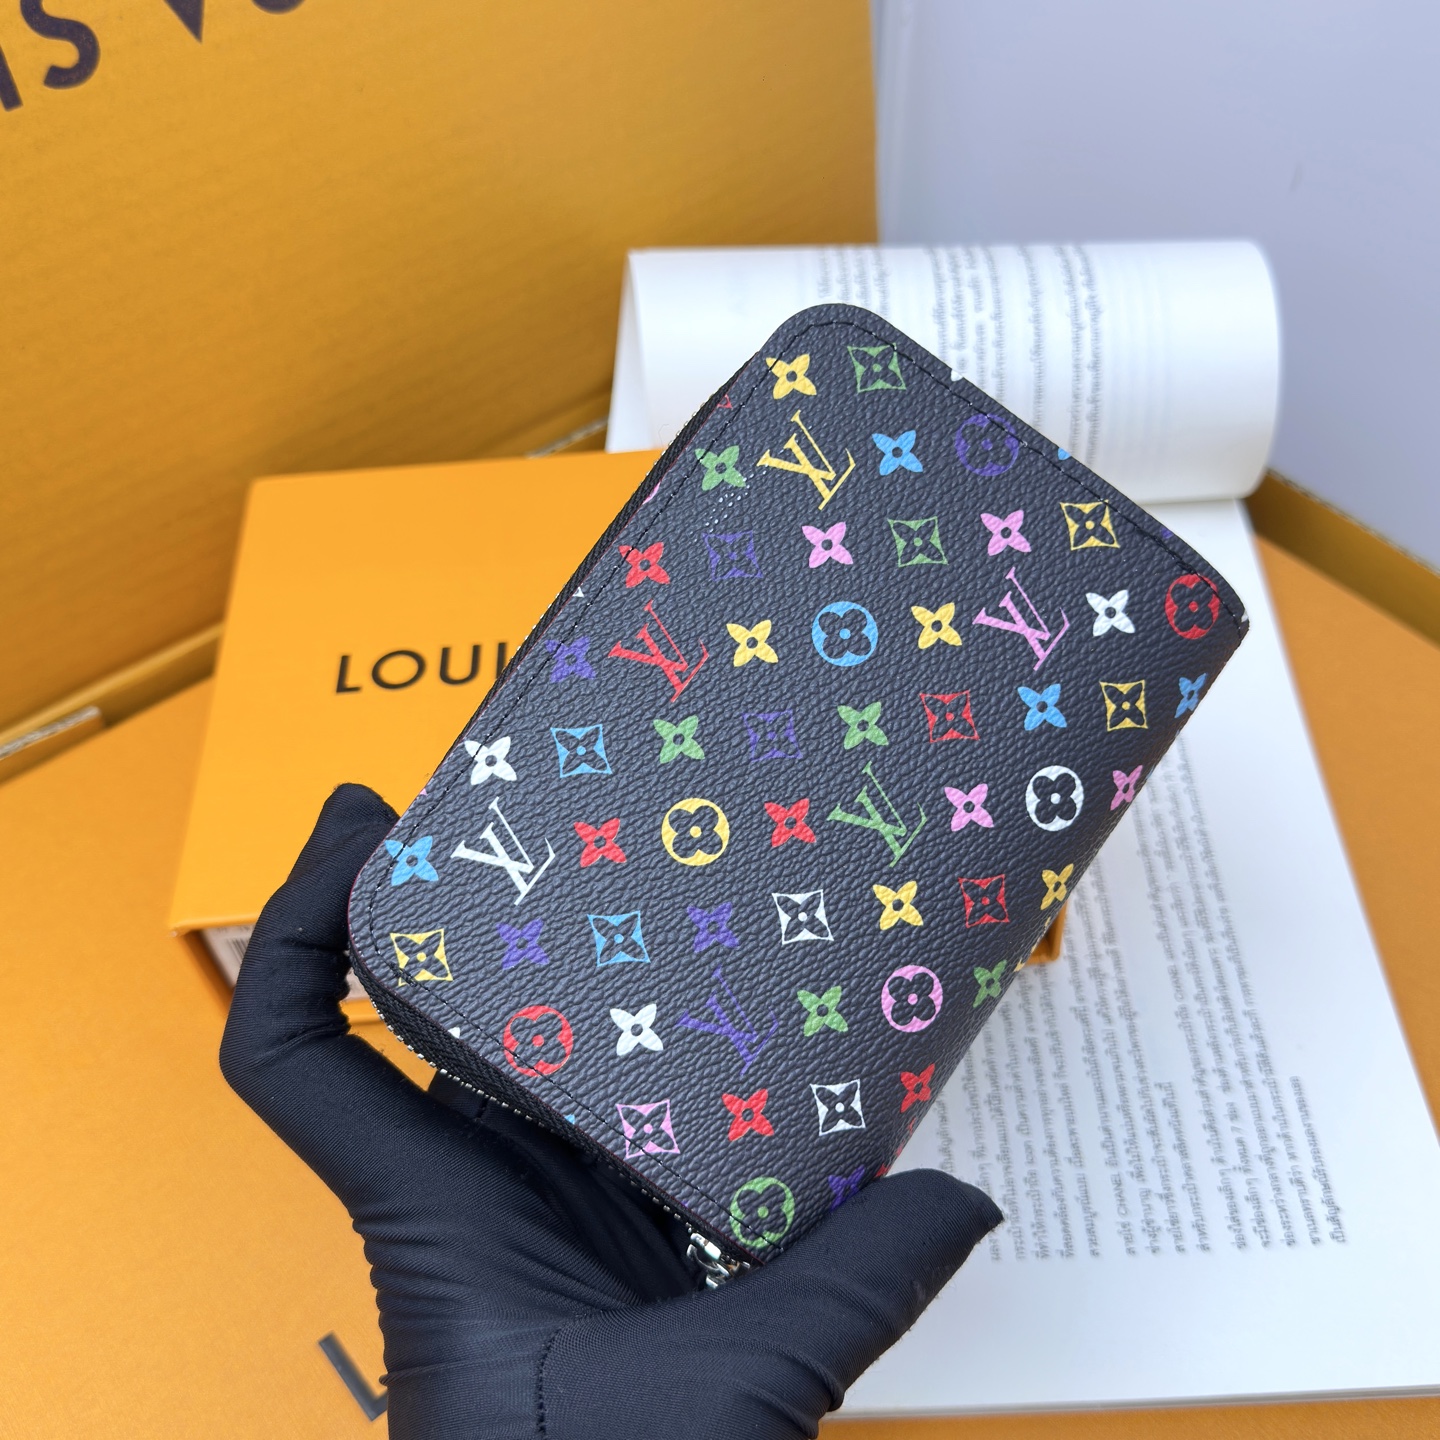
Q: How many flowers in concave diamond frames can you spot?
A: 14